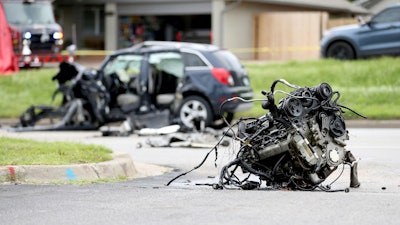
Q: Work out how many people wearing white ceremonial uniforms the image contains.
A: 0